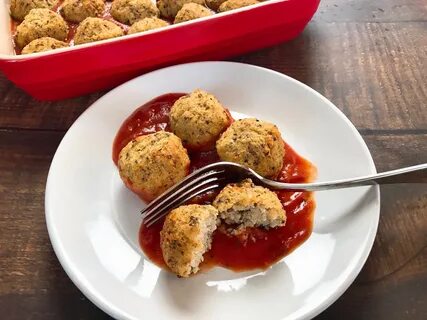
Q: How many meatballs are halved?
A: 1